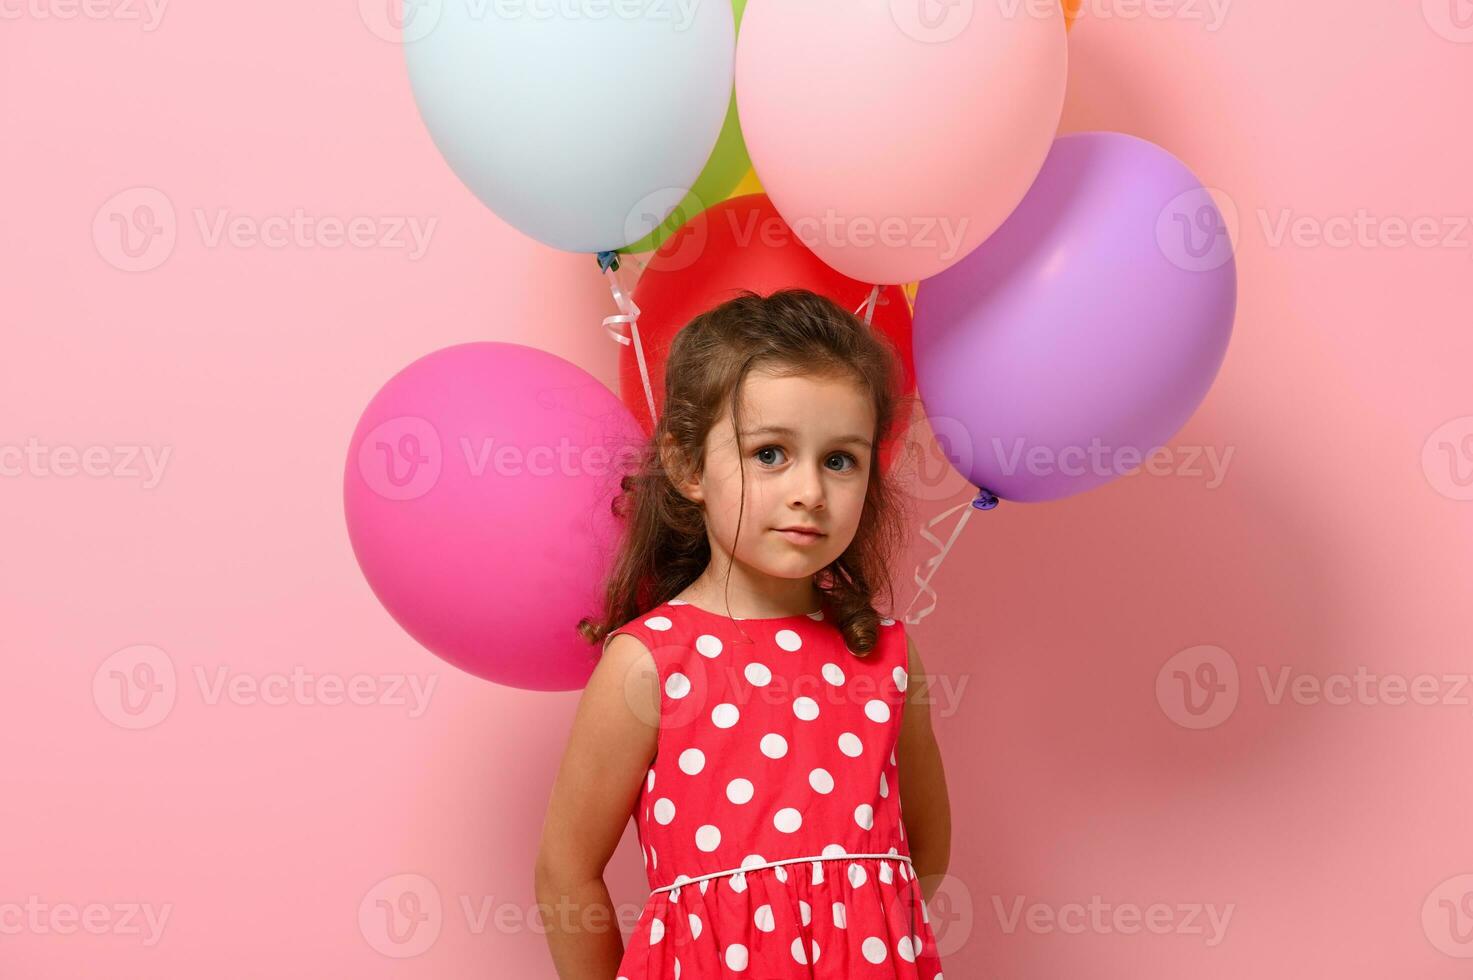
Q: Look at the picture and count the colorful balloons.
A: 8